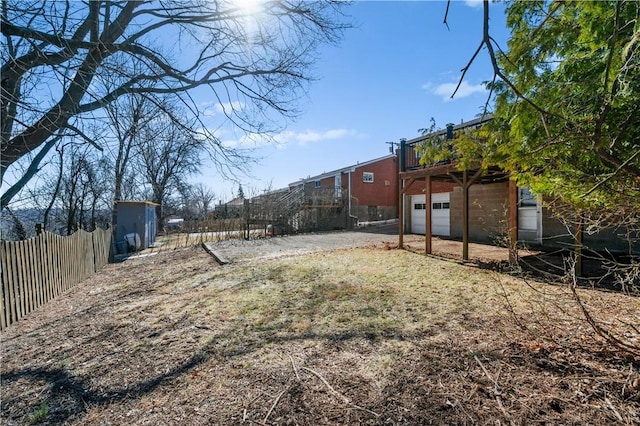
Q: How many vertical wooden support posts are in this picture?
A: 5